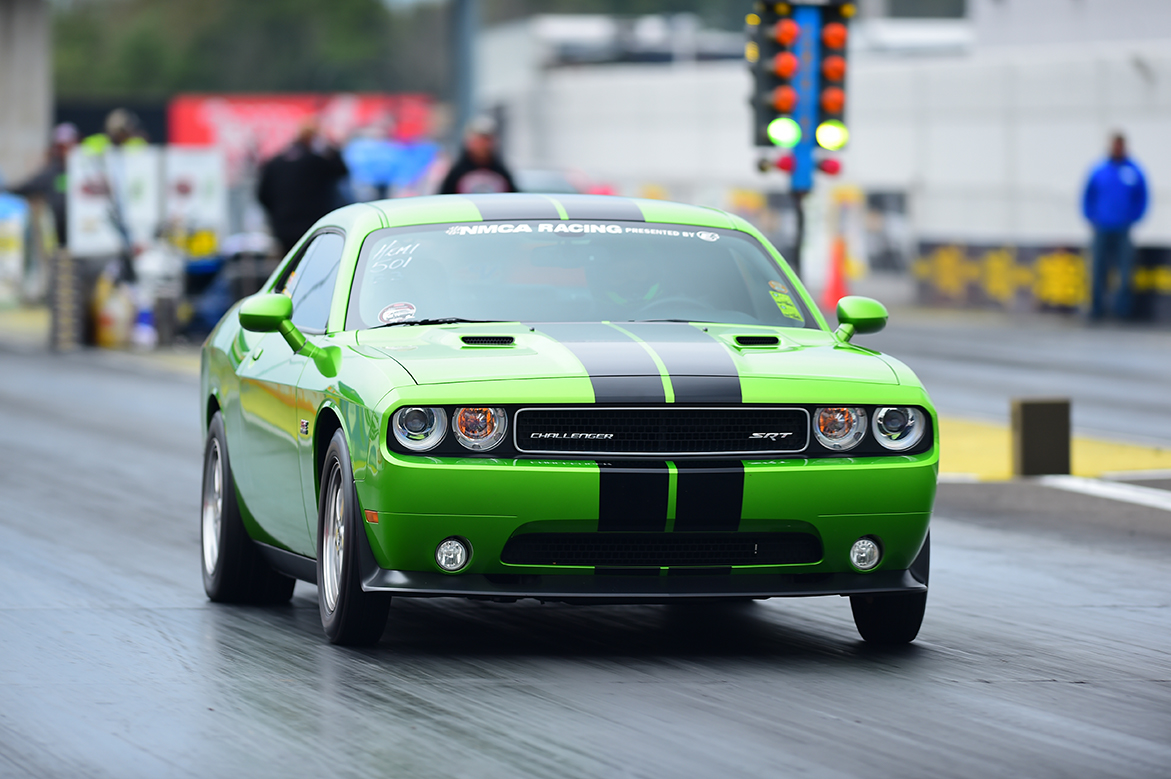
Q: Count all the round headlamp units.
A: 4